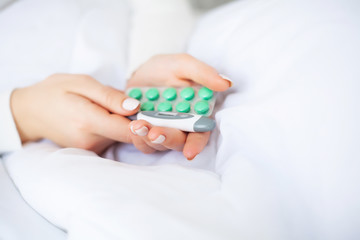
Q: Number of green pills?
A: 9